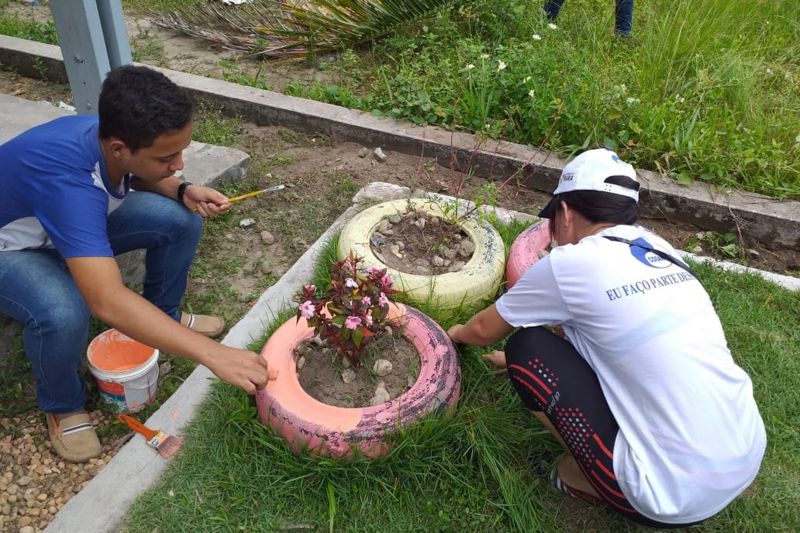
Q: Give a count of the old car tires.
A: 3